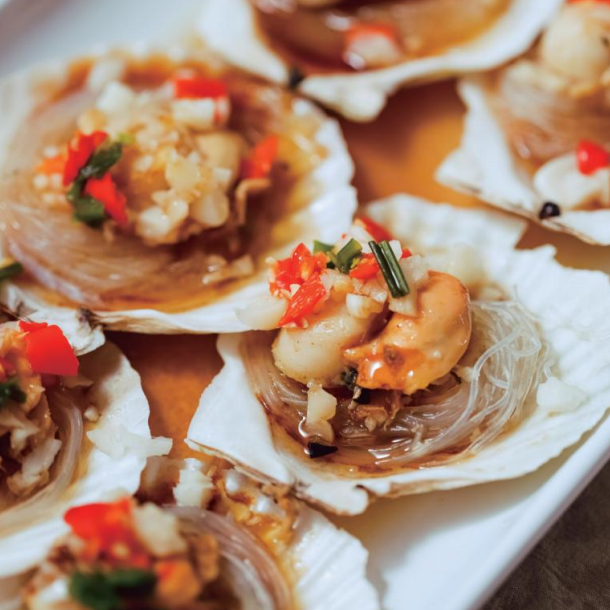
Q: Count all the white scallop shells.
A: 6